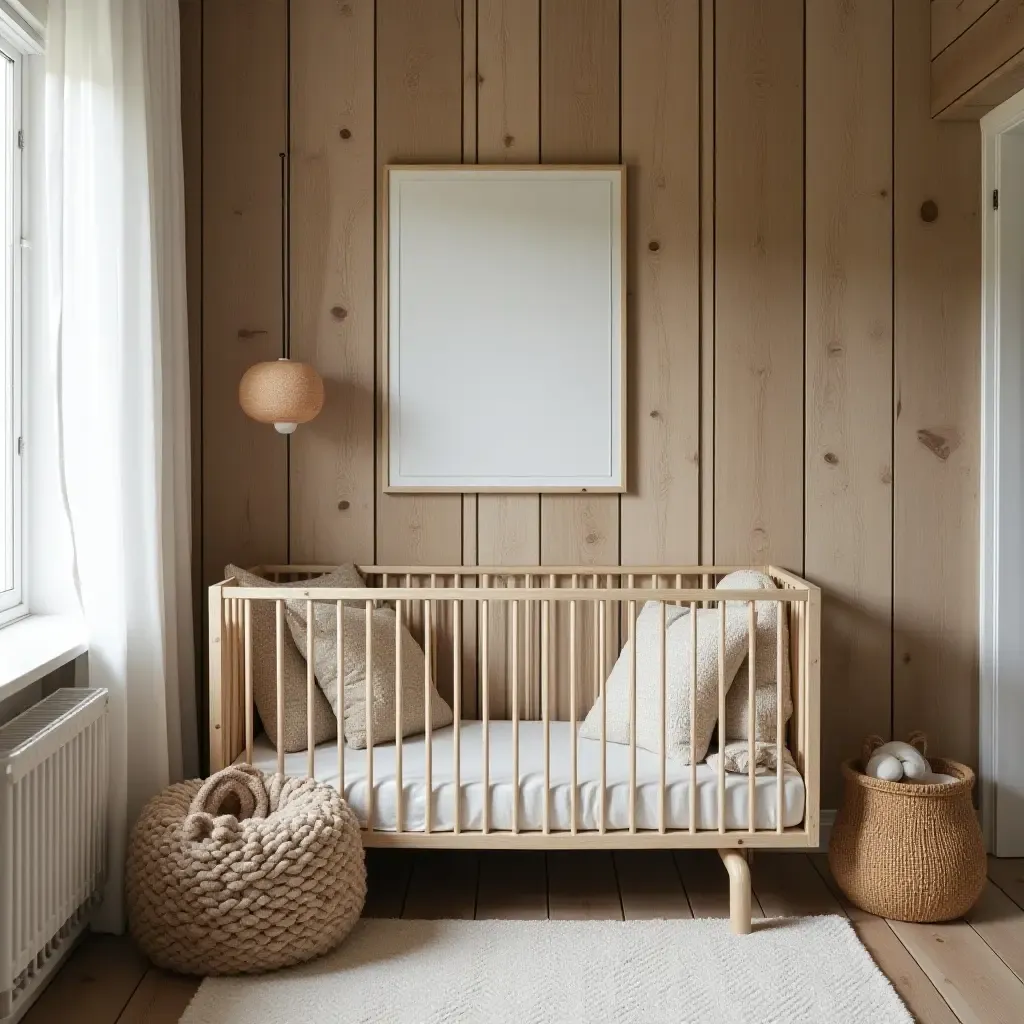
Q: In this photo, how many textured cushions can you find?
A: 4